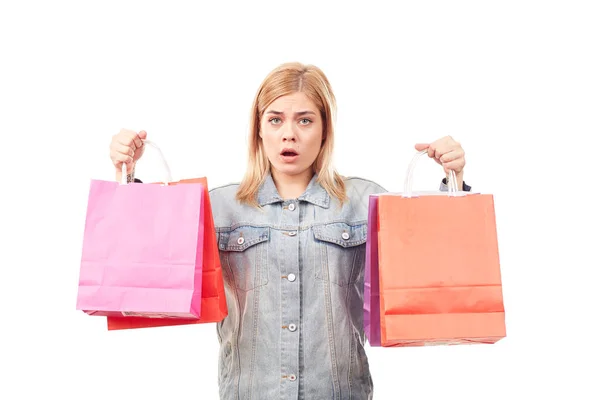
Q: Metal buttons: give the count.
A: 7